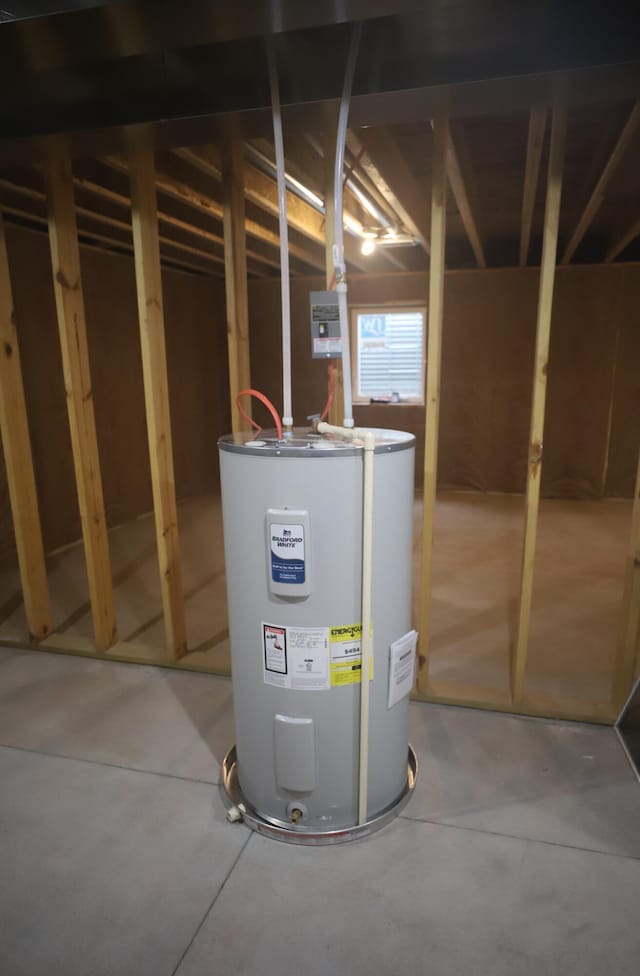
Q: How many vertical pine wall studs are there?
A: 8